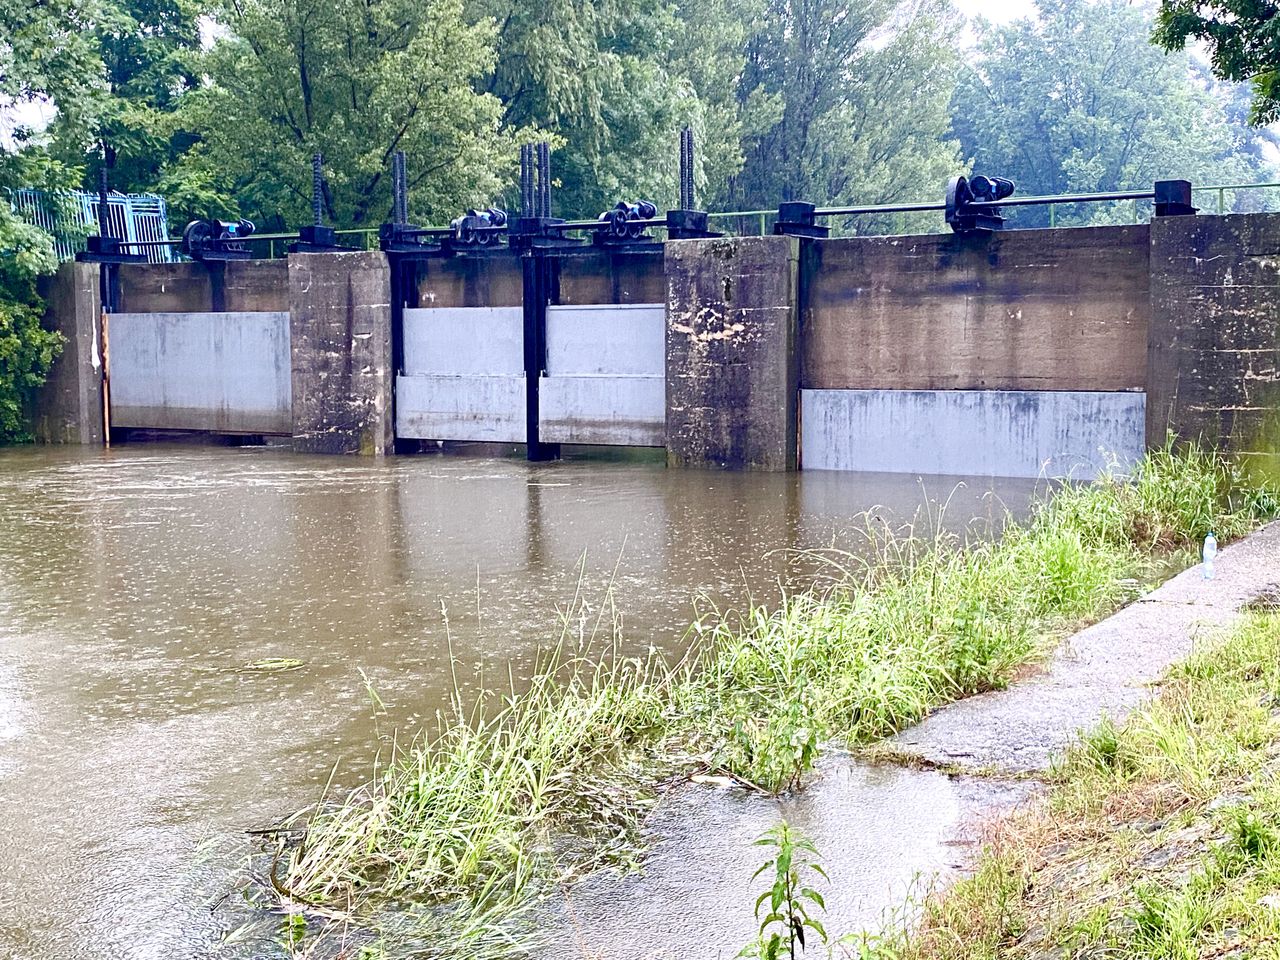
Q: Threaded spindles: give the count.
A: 10